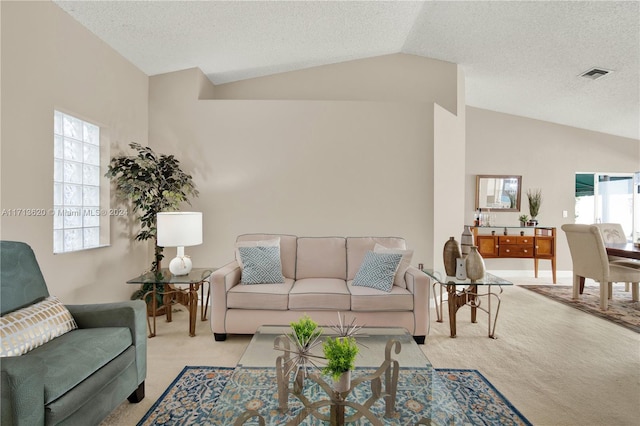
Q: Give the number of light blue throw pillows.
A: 2